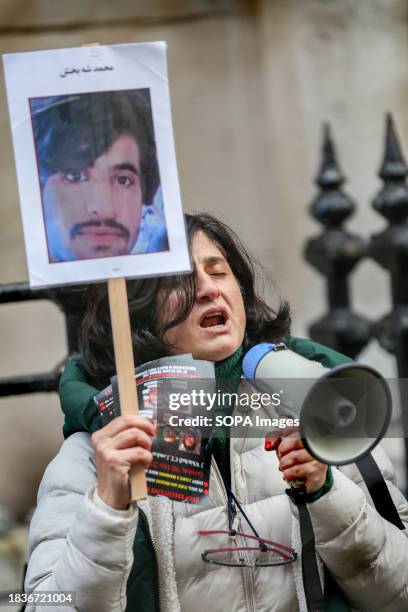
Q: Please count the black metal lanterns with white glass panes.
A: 0